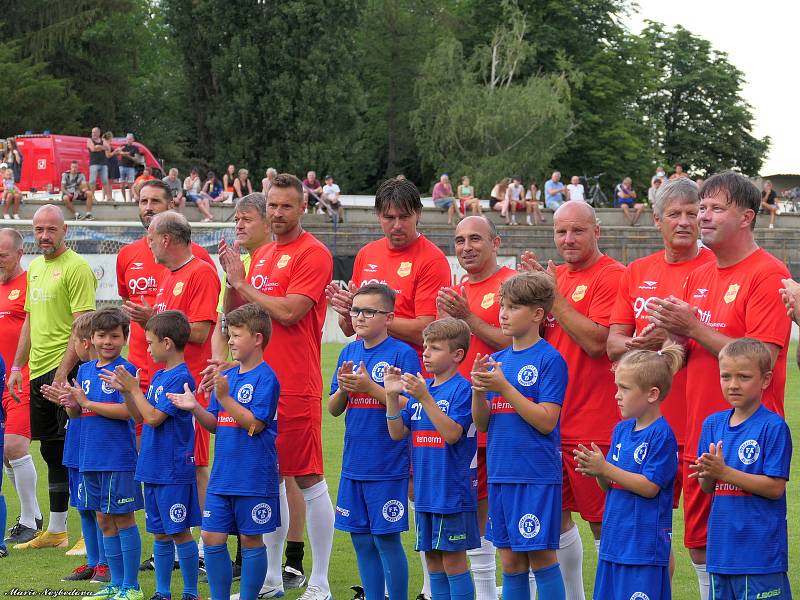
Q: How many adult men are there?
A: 11